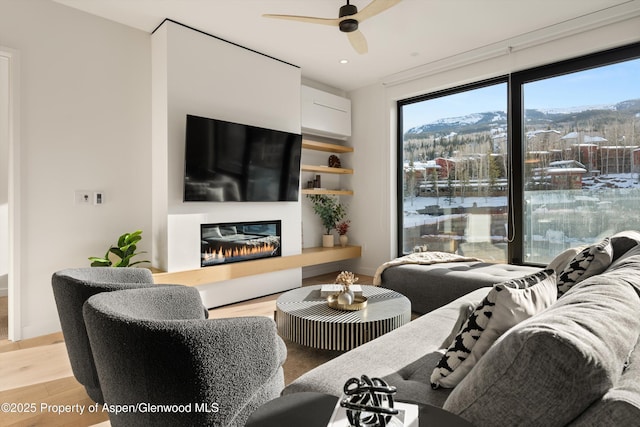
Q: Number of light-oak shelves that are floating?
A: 3